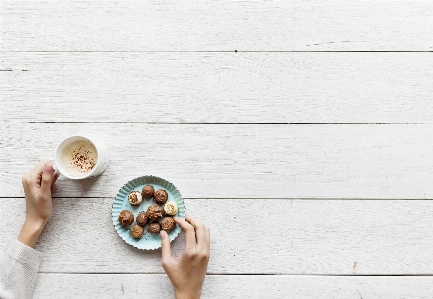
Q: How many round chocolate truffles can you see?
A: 10